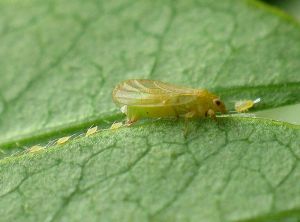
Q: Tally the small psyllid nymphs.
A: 5